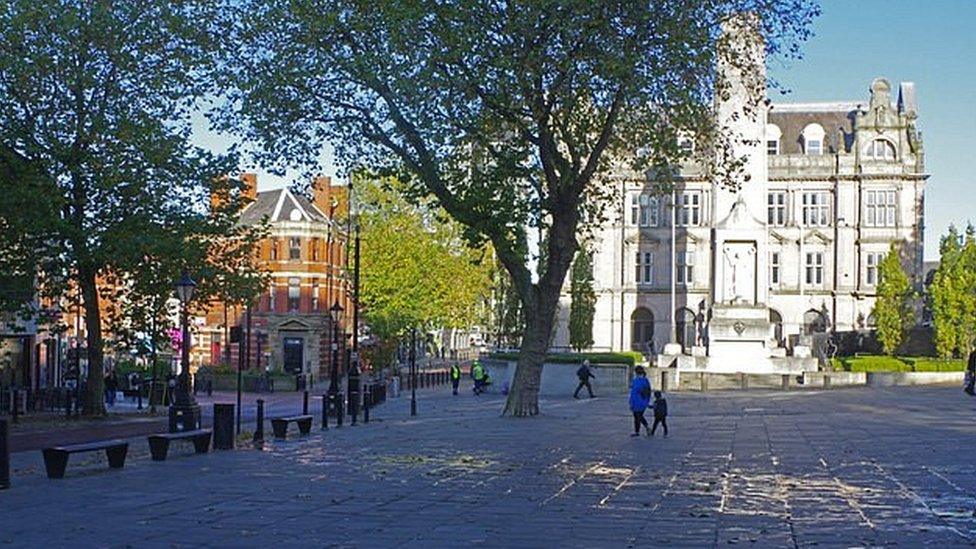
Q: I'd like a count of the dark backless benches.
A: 3